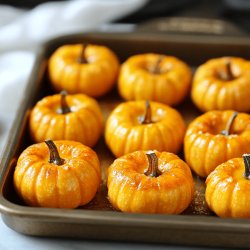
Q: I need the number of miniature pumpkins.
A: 9